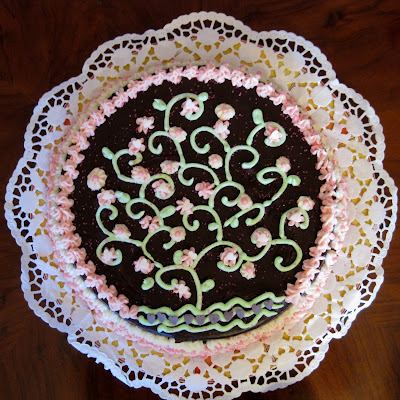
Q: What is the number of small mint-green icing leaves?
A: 12